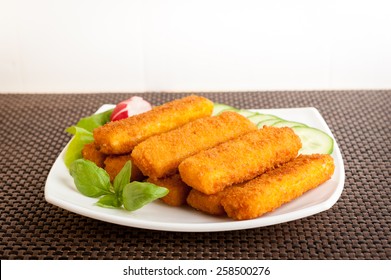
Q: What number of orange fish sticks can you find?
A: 8